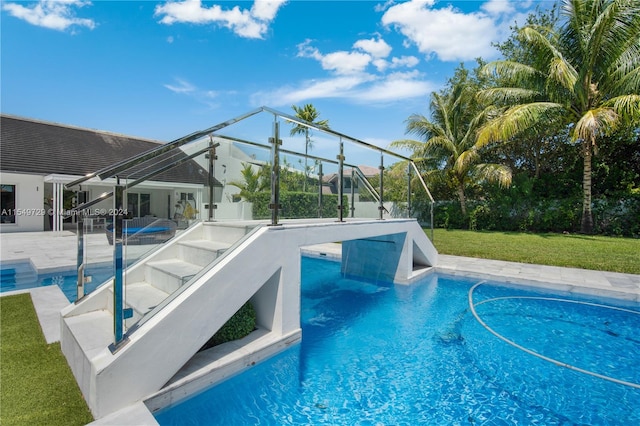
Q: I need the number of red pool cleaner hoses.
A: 0